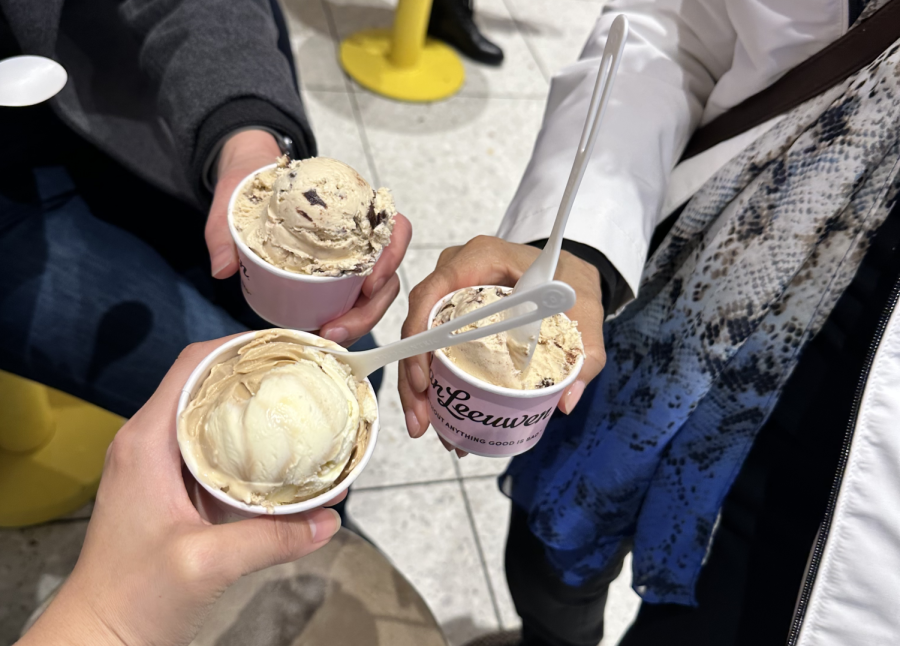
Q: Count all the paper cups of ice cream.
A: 3